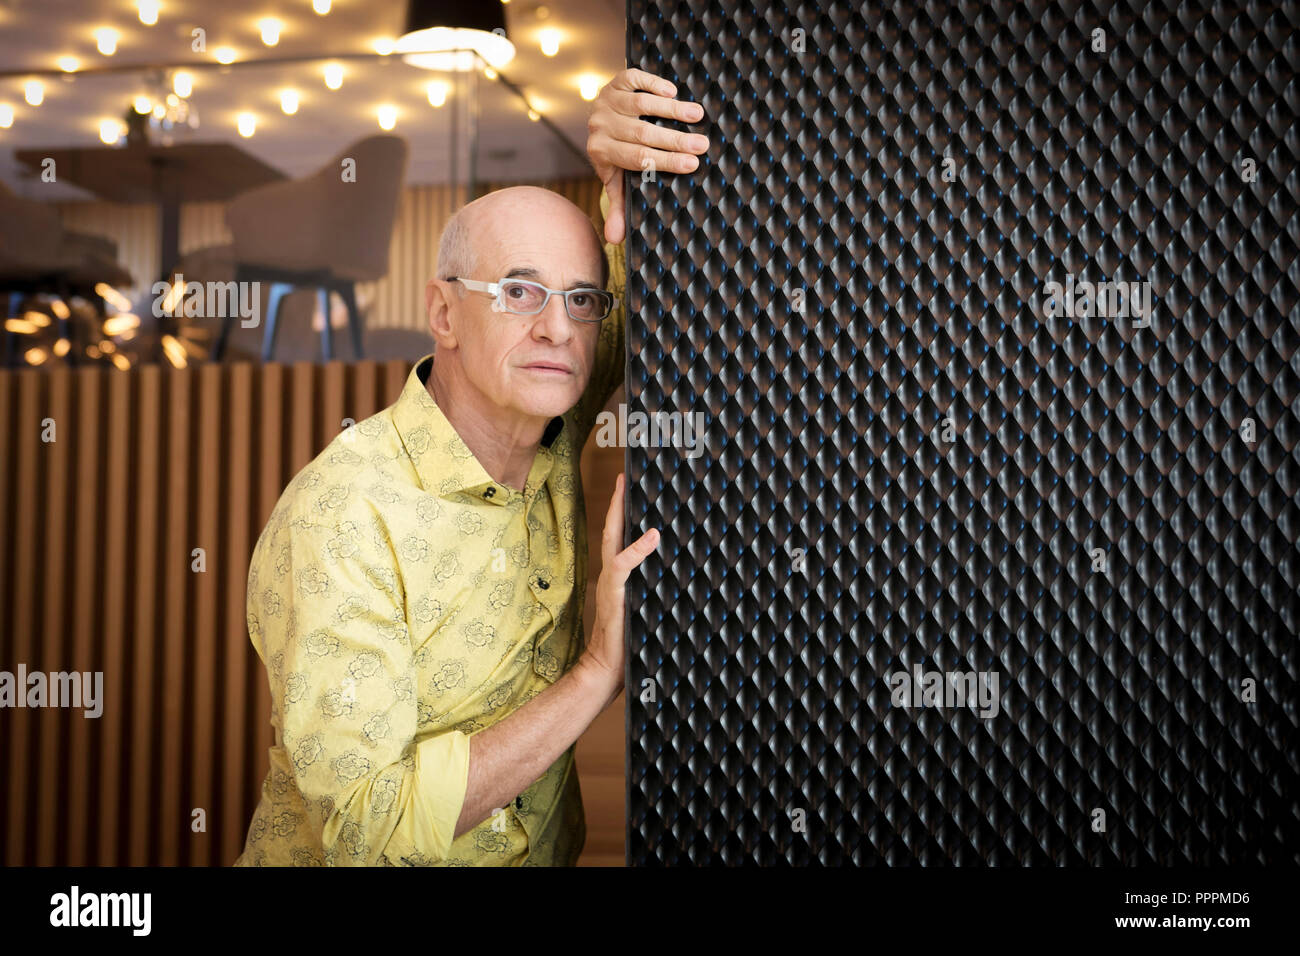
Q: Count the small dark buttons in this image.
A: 4